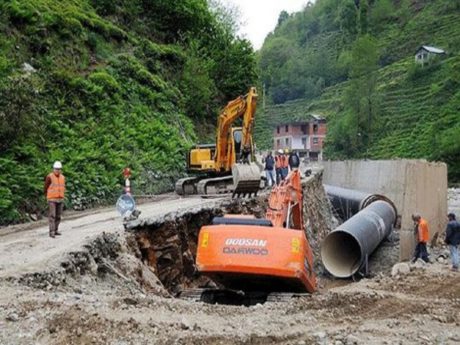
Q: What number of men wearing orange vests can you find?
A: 4